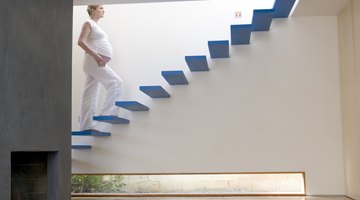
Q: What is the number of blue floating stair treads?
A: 11